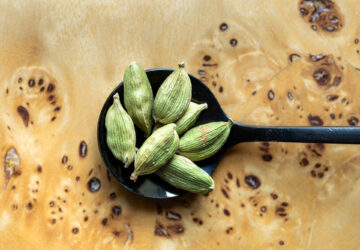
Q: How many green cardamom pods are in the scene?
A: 7